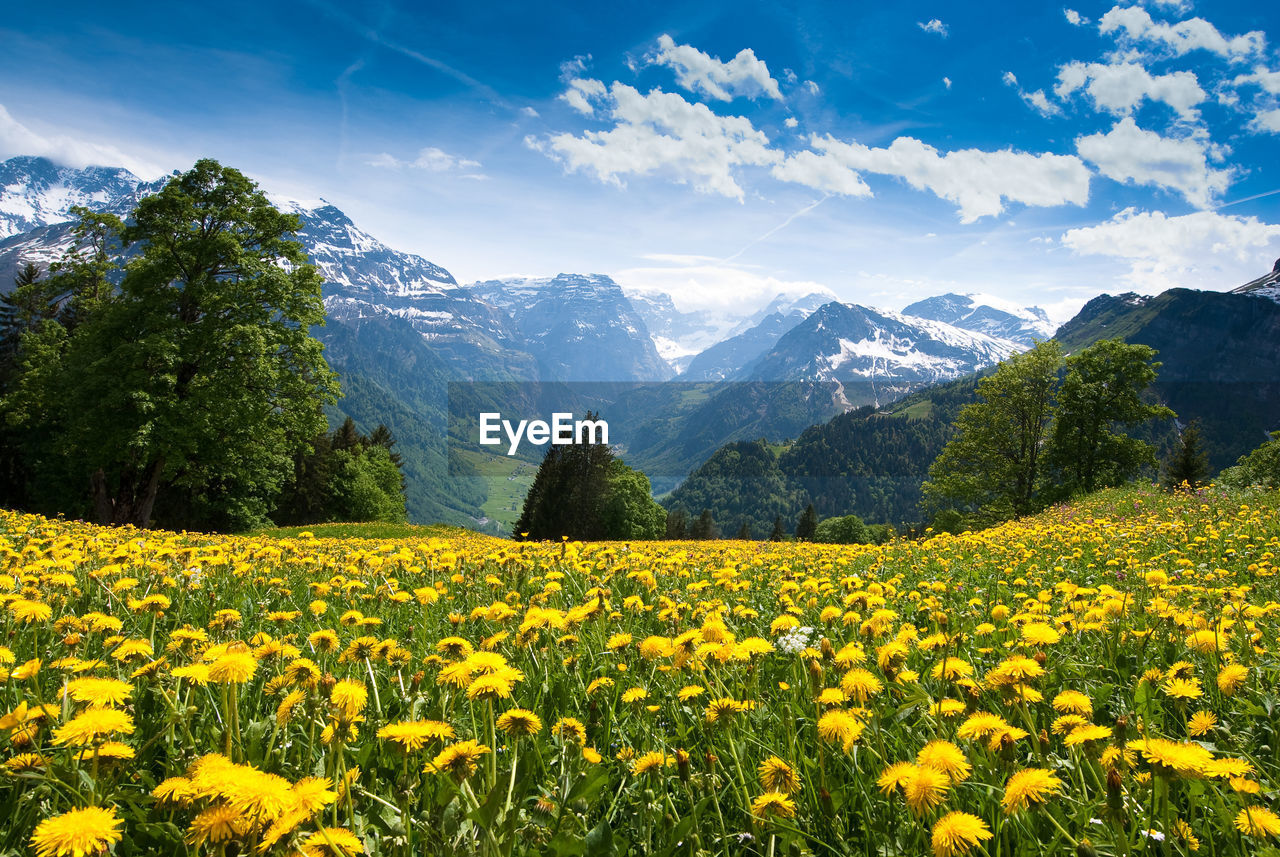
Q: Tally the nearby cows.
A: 0